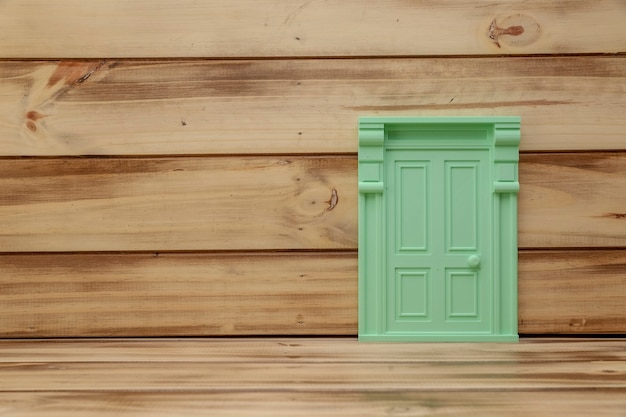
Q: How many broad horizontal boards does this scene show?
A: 4